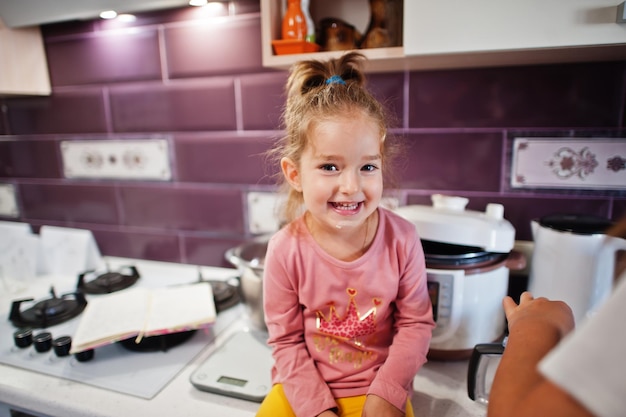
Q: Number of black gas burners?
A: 4